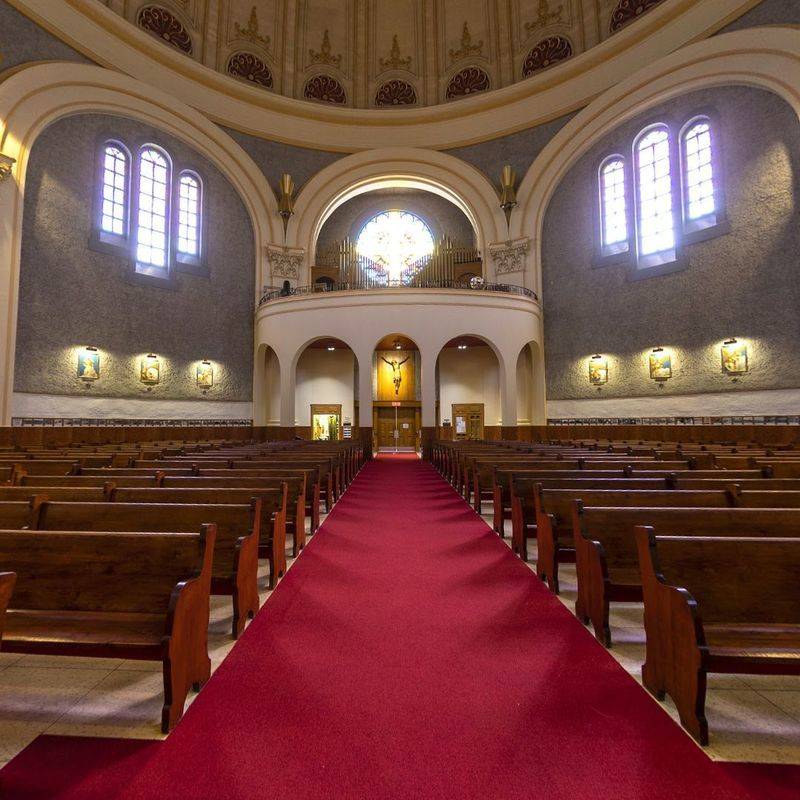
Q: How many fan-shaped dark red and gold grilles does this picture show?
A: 7